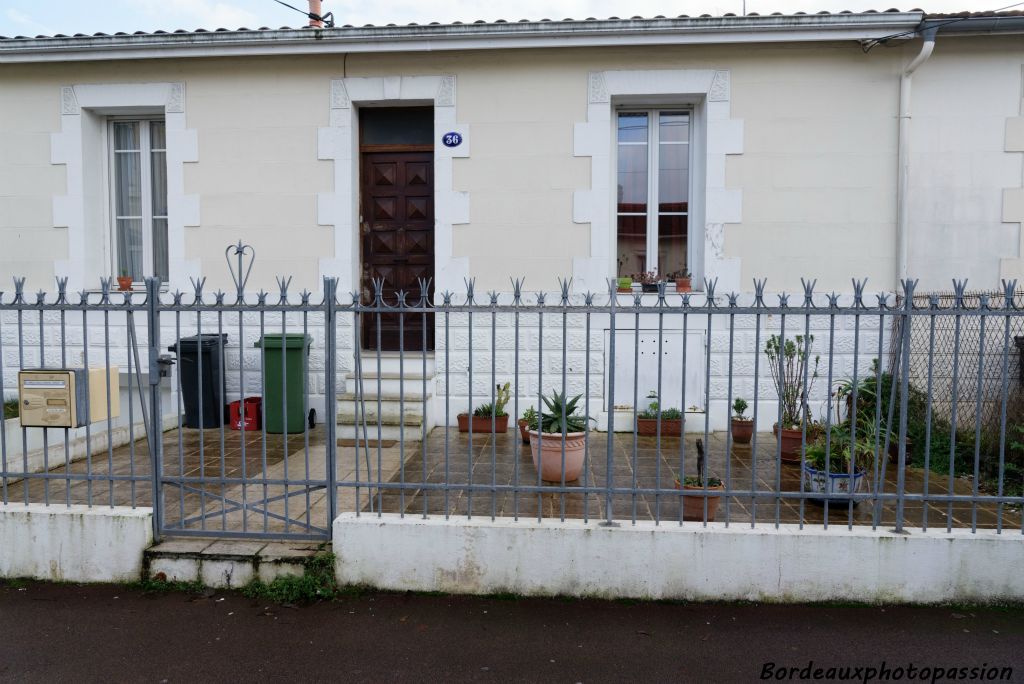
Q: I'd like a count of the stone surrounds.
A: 3